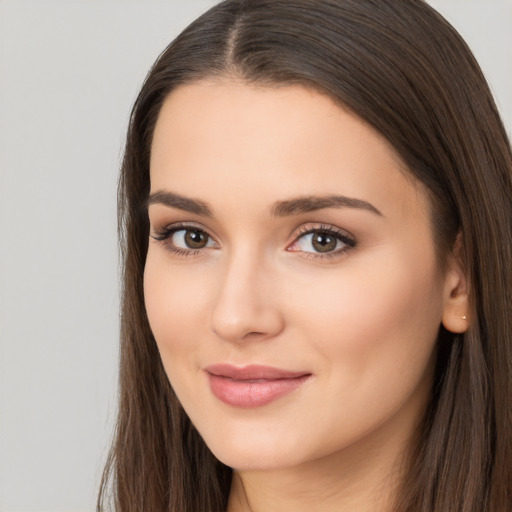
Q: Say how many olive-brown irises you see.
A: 2